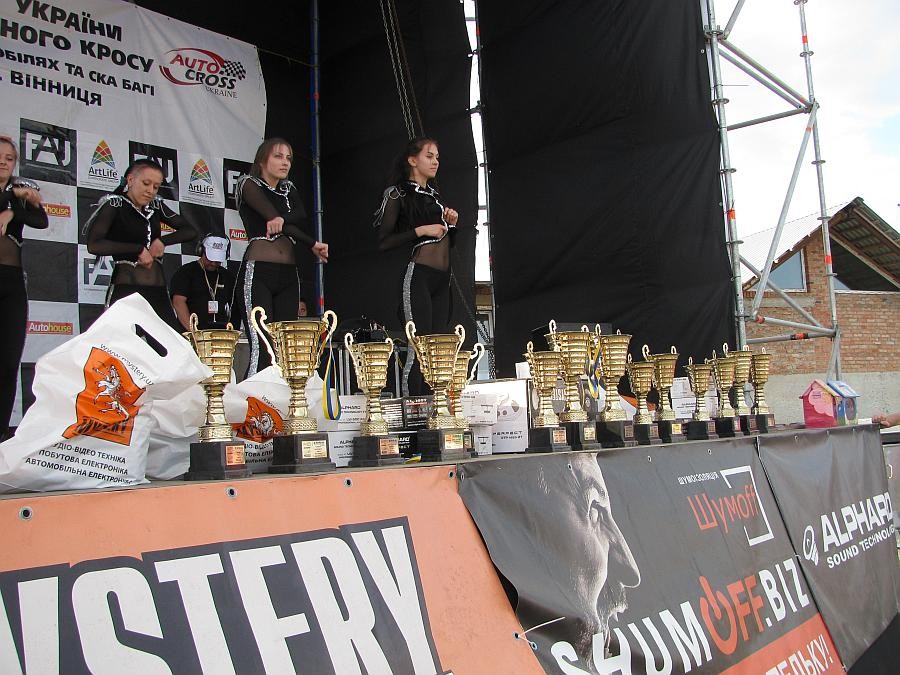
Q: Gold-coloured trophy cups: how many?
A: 14